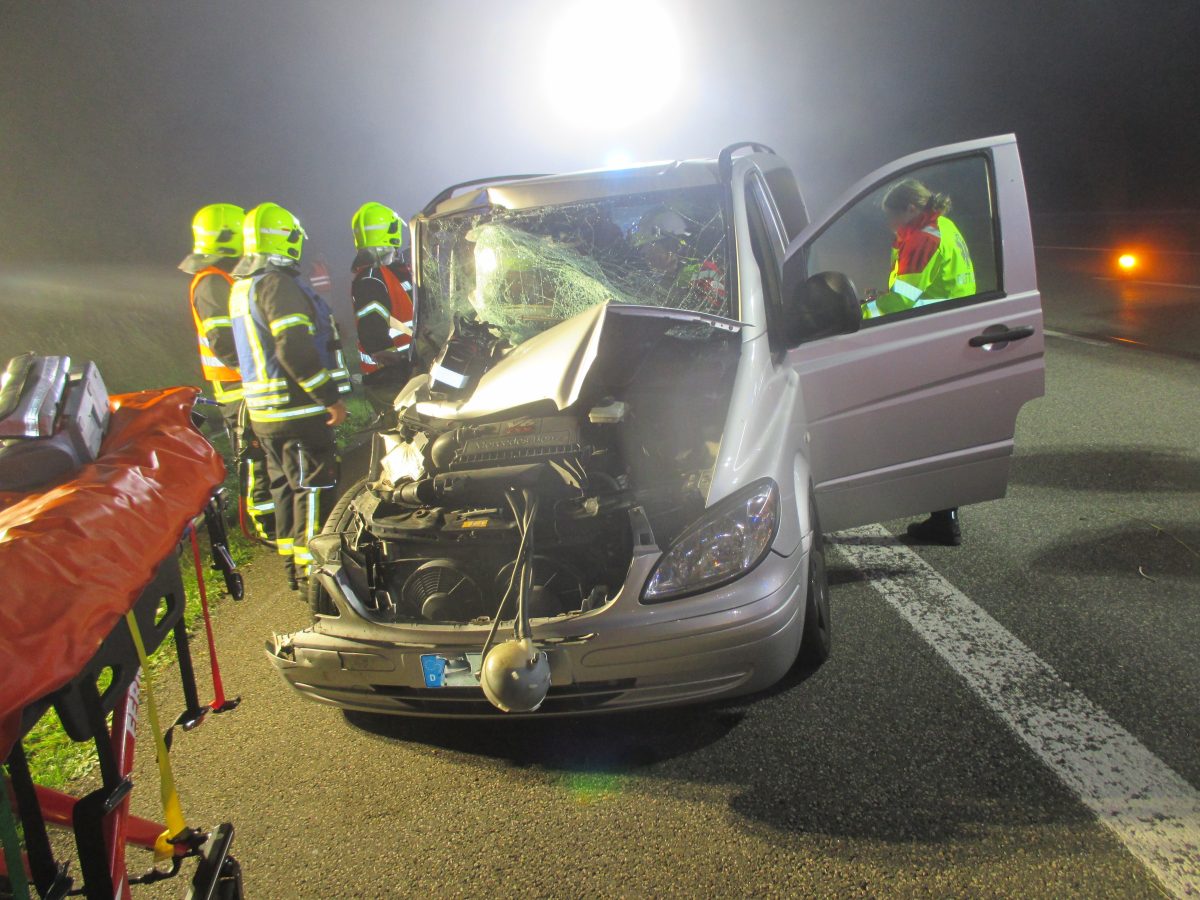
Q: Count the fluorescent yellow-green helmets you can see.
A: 3